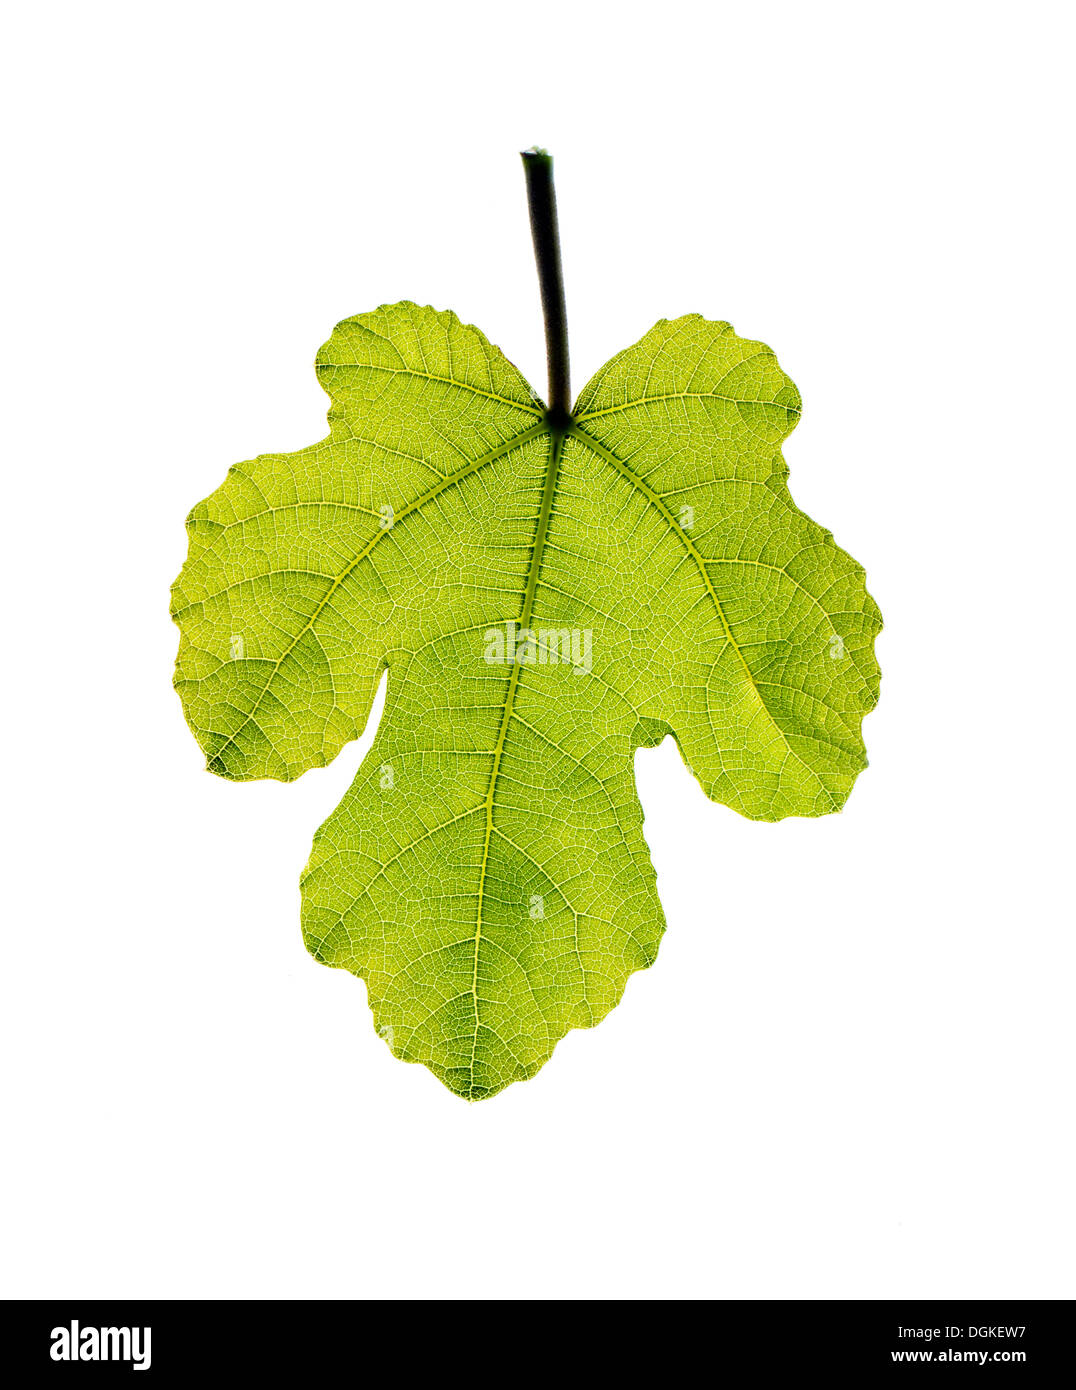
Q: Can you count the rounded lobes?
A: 5